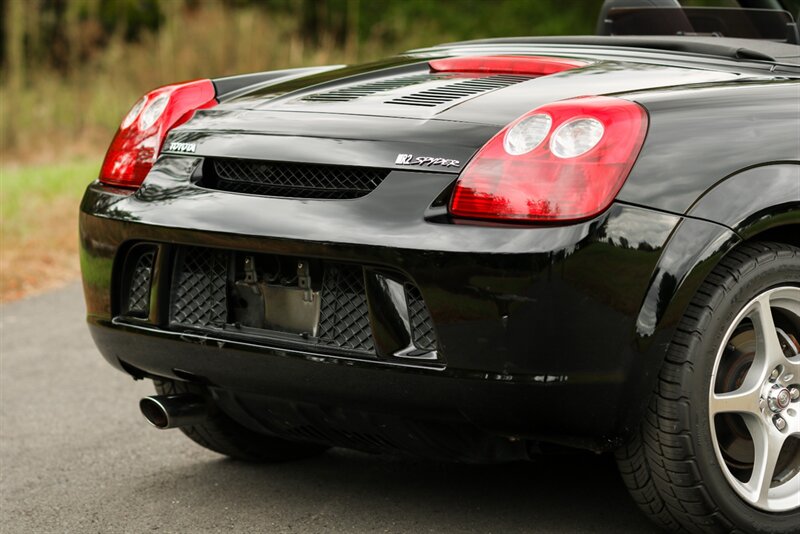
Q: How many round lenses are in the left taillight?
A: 2